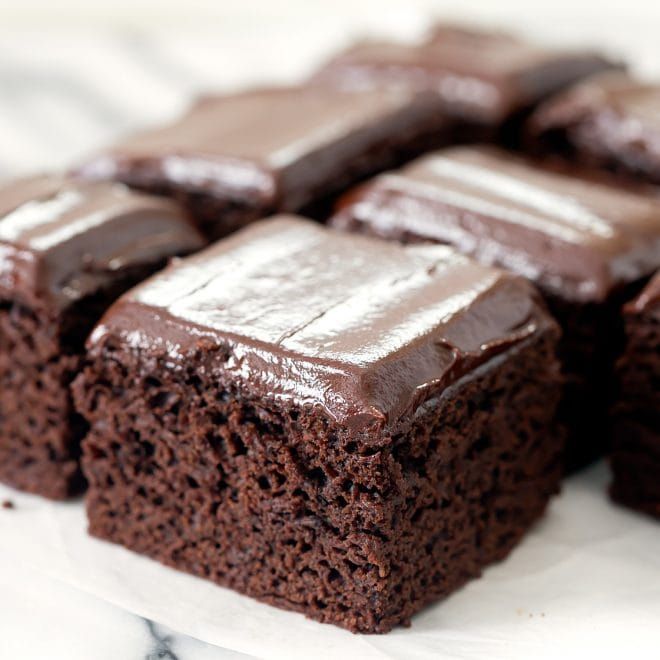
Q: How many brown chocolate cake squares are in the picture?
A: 7